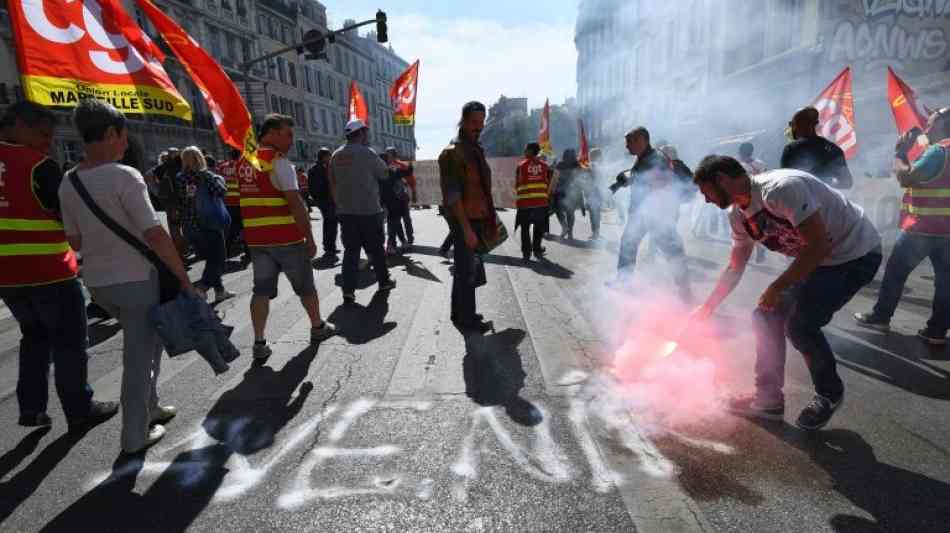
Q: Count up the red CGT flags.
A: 8